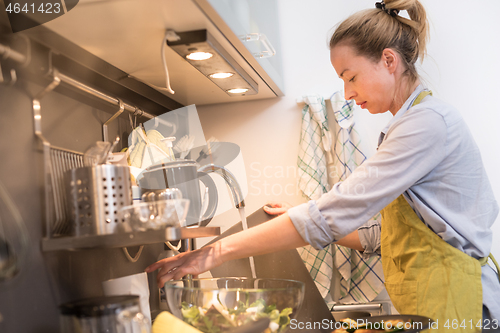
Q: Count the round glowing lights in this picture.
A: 3